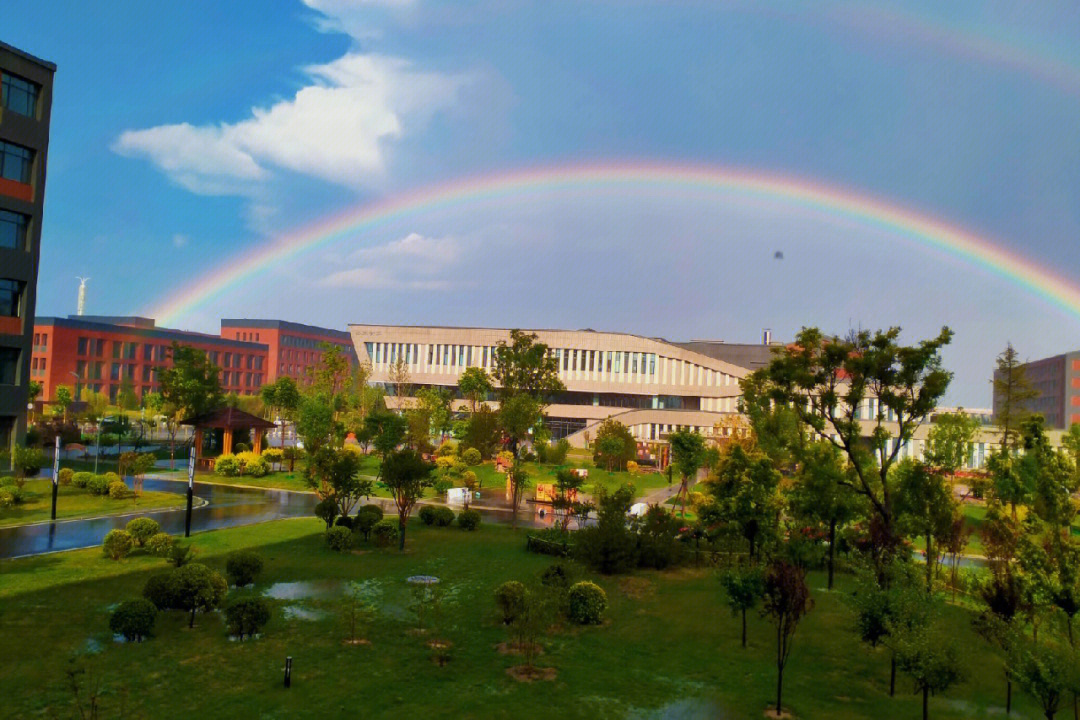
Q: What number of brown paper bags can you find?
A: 0